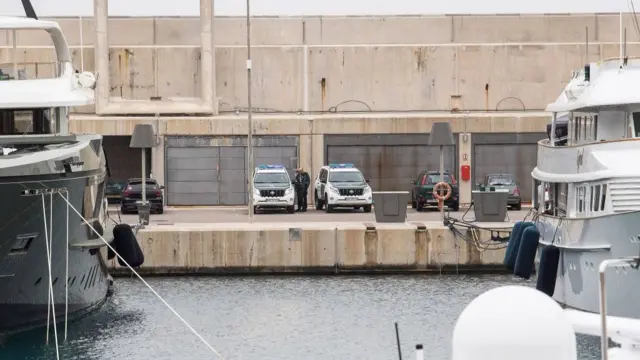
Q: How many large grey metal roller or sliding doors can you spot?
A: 3